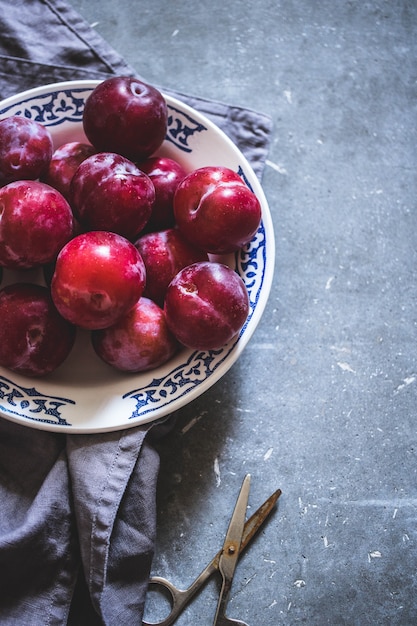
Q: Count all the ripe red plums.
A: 12